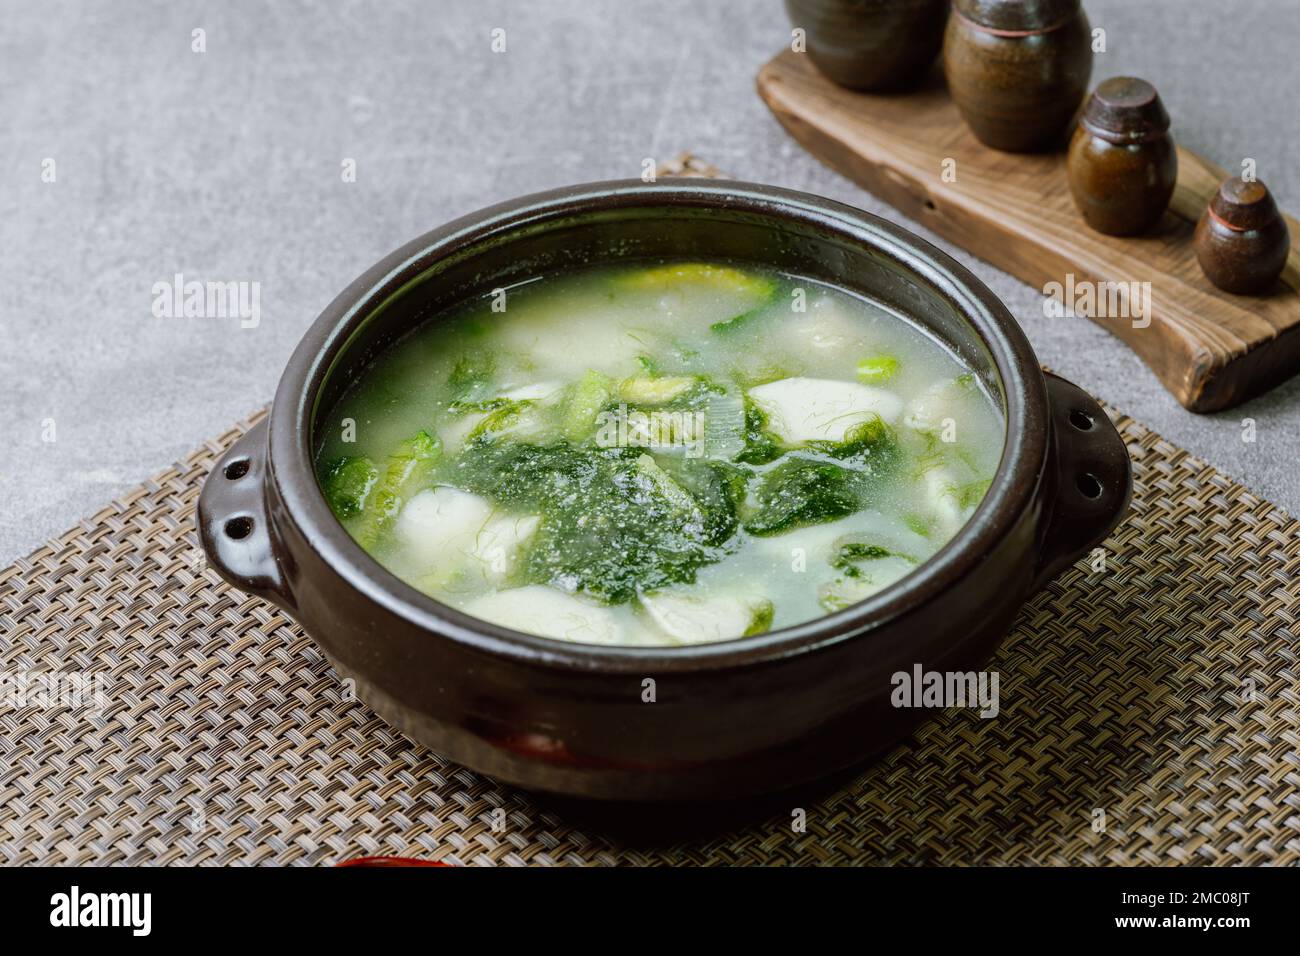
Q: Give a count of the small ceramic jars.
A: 4